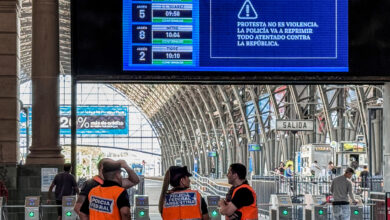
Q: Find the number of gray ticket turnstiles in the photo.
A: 7